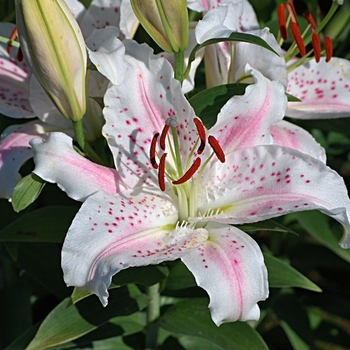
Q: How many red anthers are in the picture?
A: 14